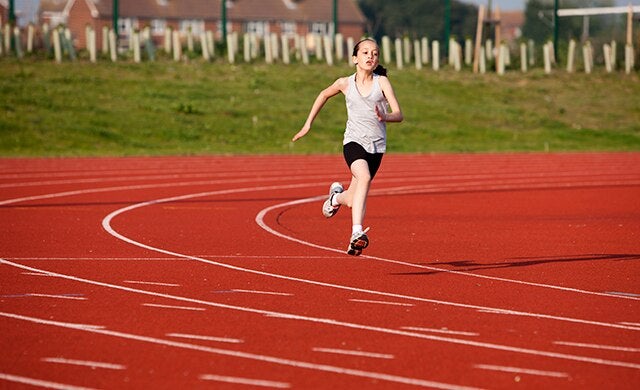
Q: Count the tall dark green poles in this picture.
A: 6